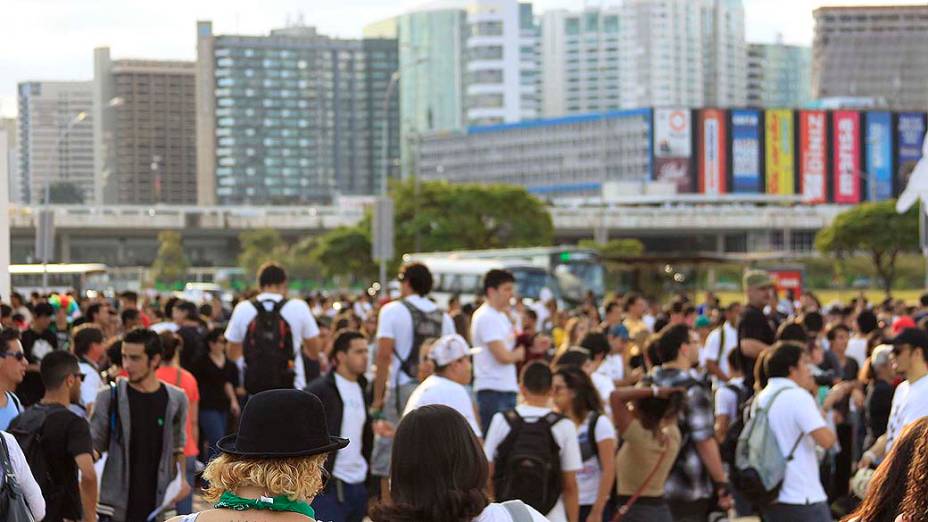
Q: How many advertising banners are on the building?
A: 8